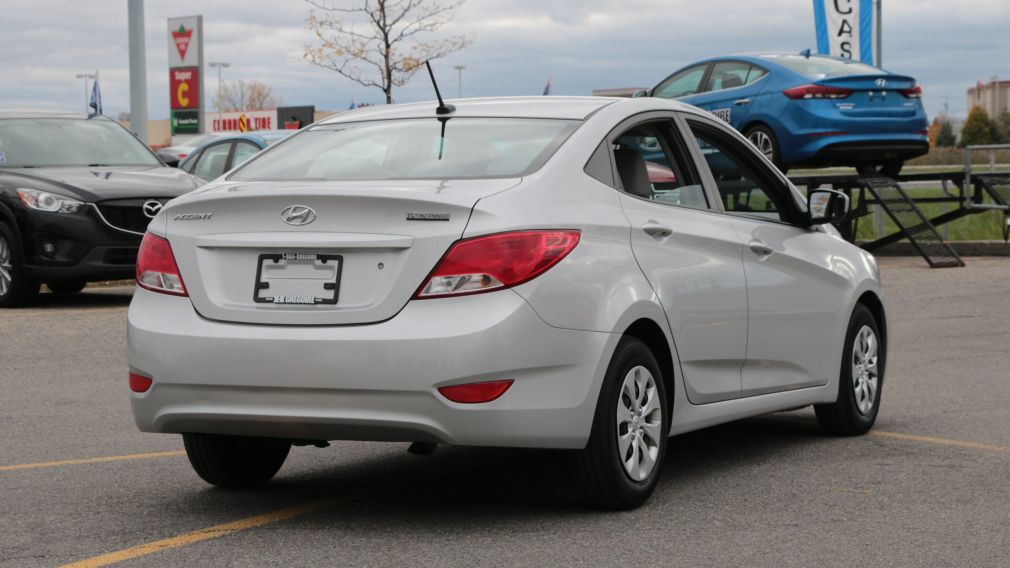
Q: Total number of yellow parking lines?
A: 3